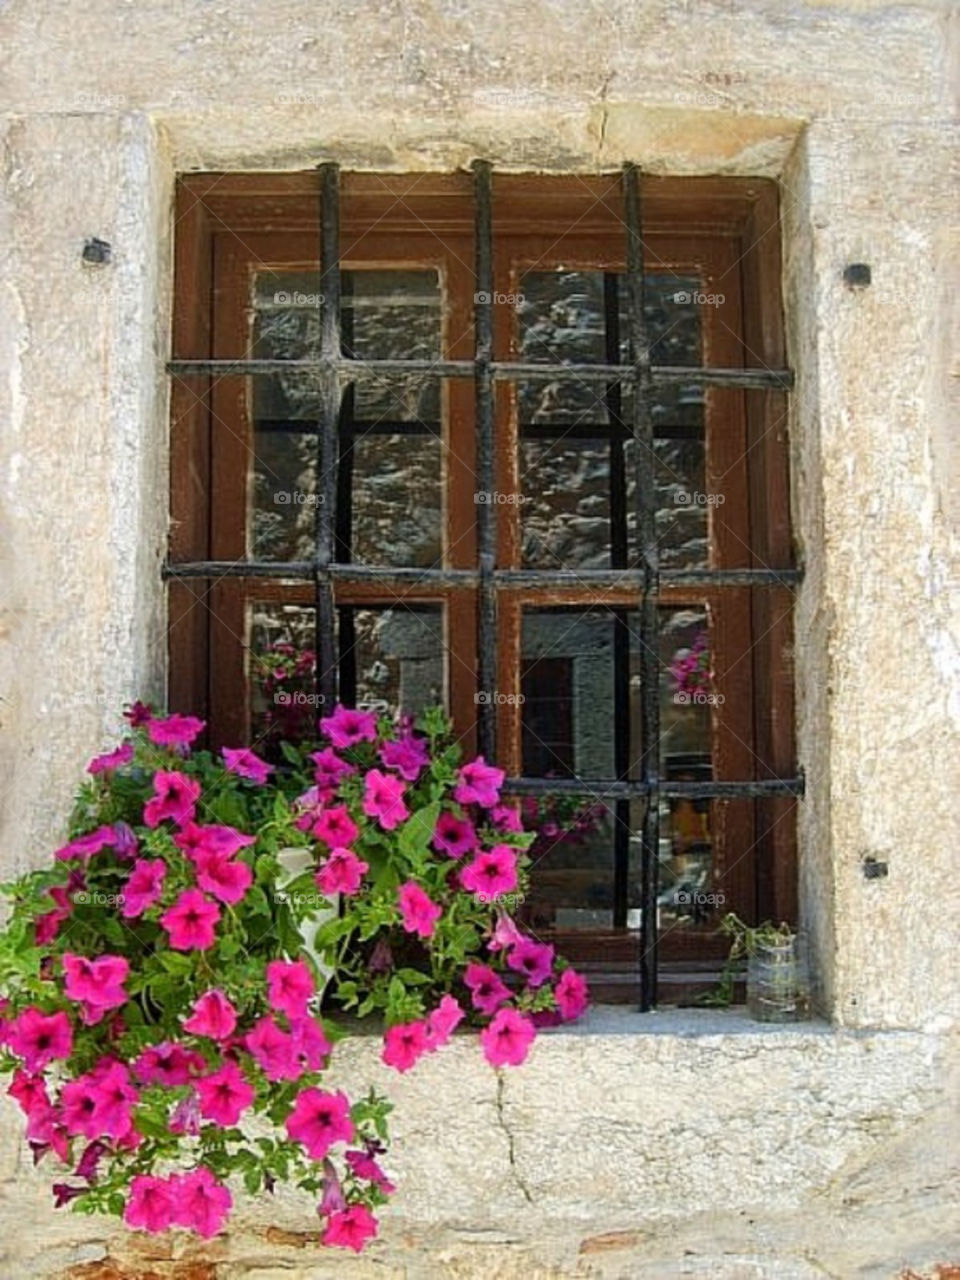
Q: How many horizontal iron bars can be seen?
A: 3